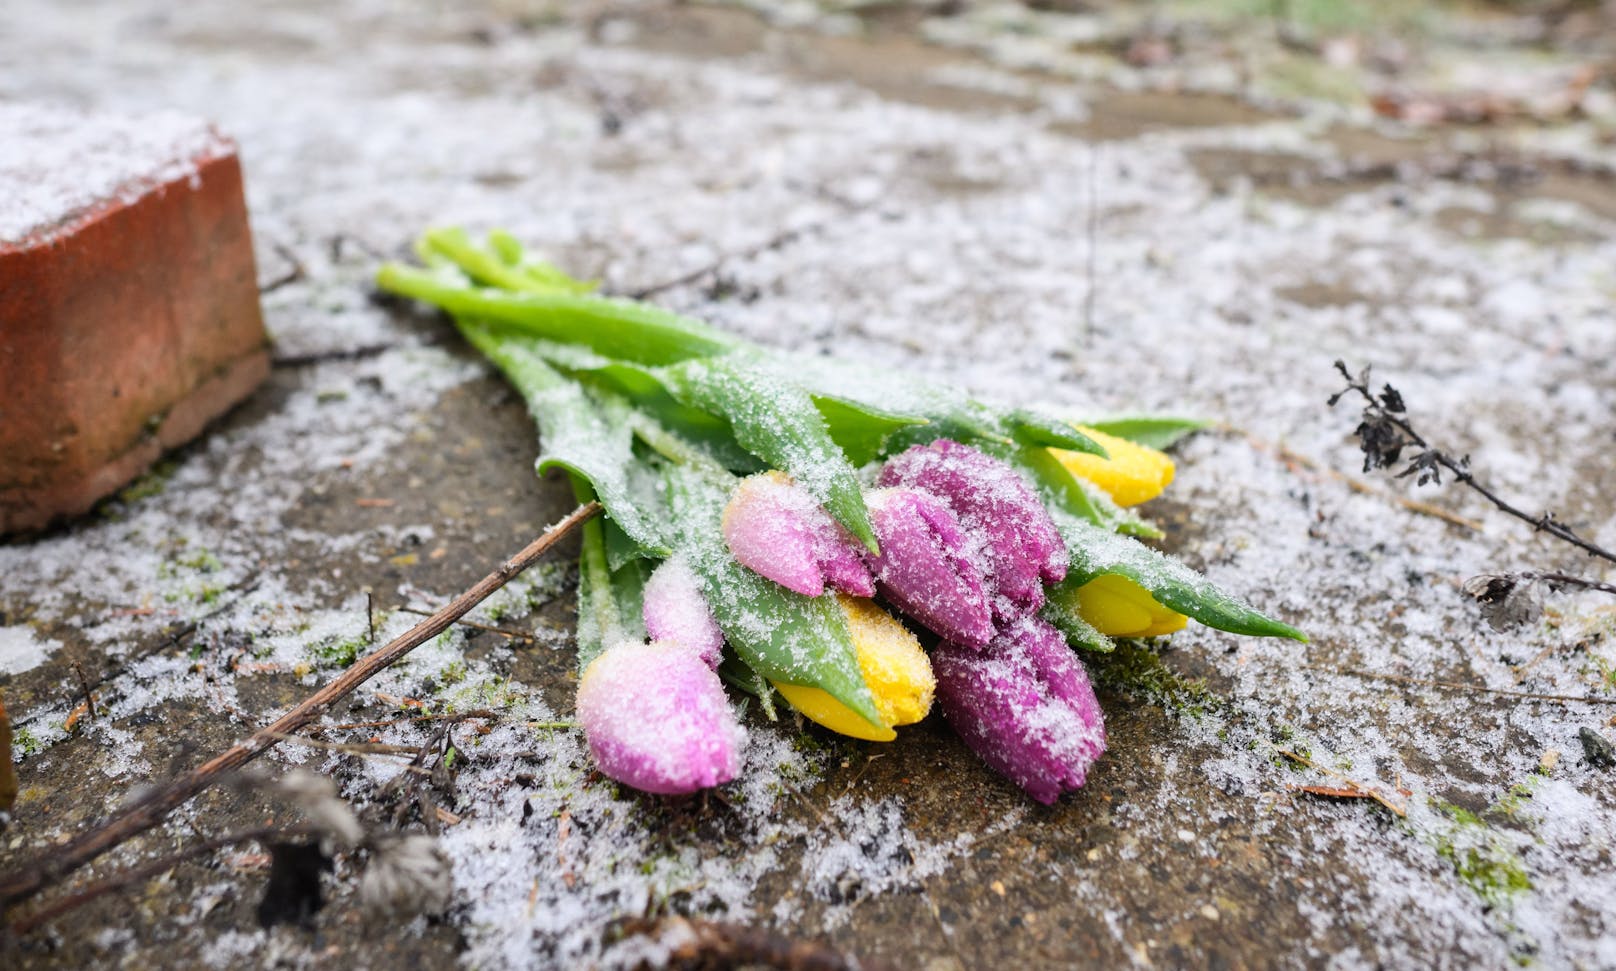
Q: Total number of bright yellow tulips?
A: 3